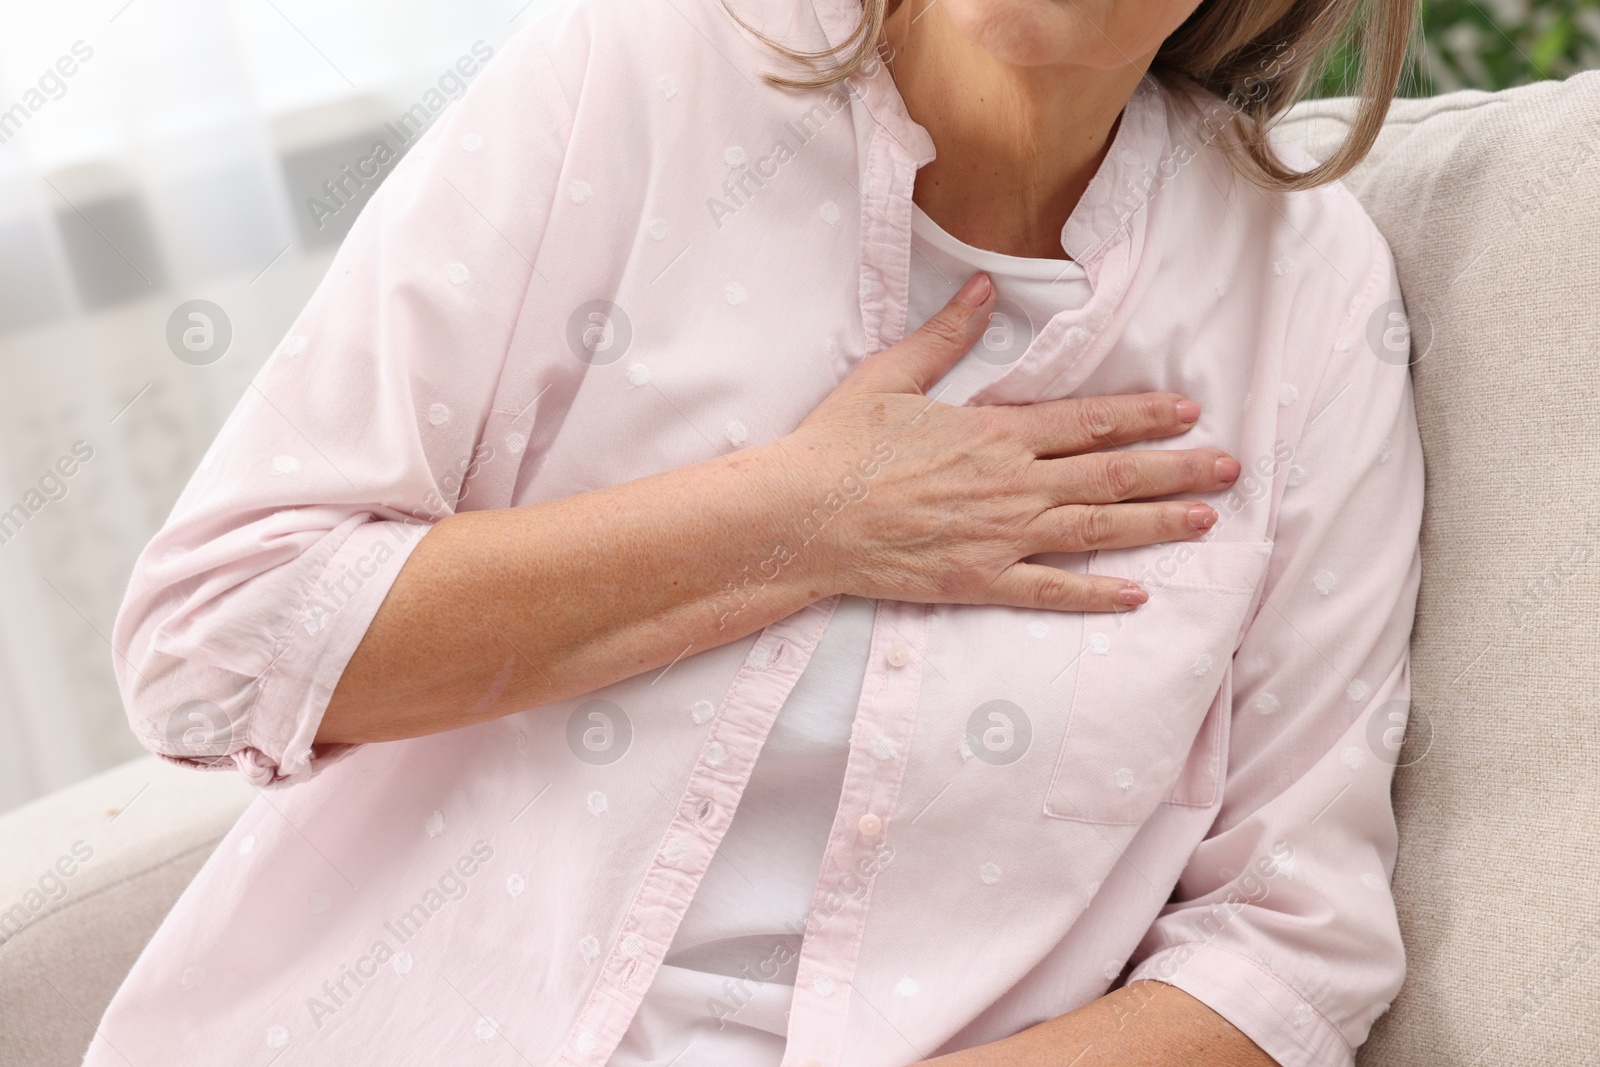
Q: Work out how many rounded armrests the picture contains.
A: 1